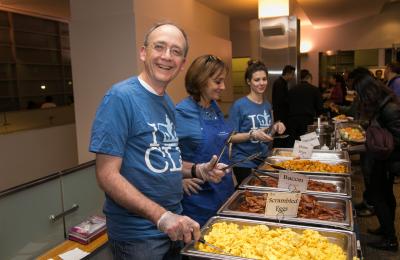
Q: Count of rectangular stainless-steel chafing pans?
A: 5